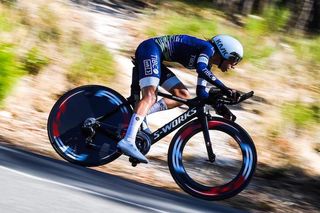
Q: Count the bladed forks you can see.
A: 1